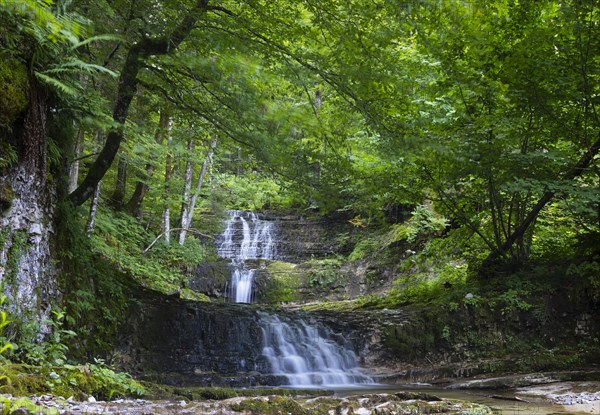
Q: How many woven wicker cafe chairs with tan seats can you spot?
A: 0